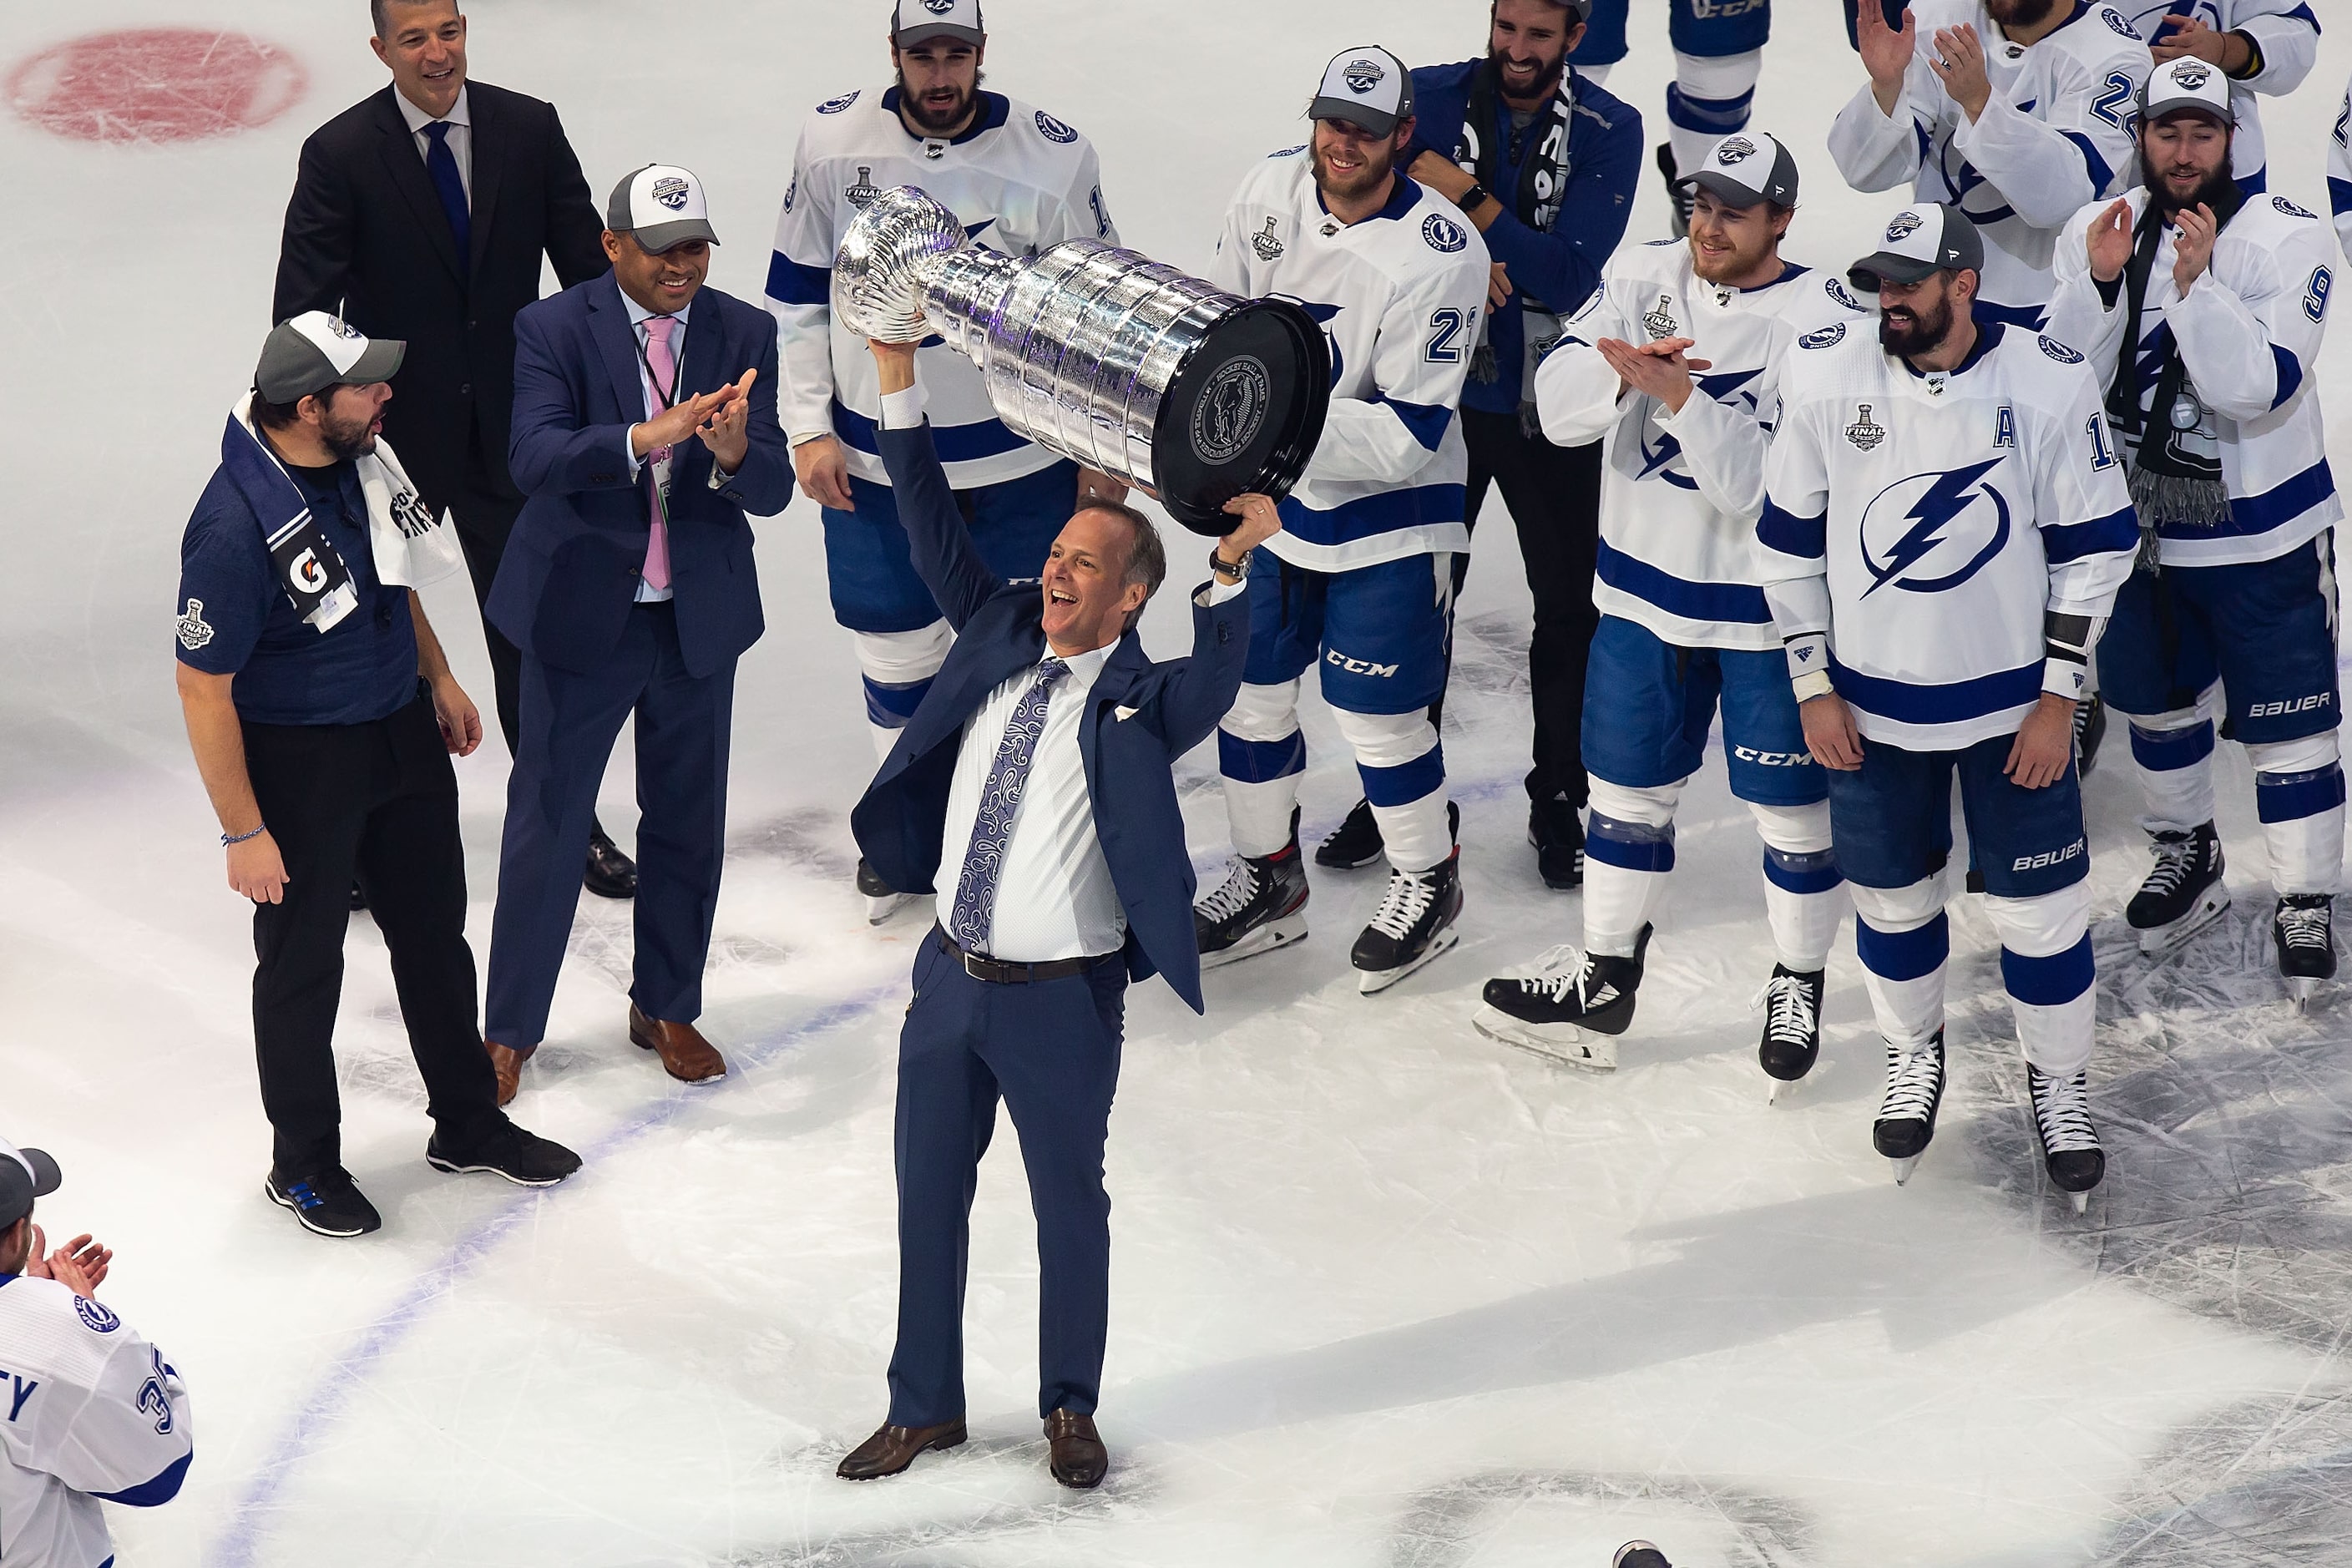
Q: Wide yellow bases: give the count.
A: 0